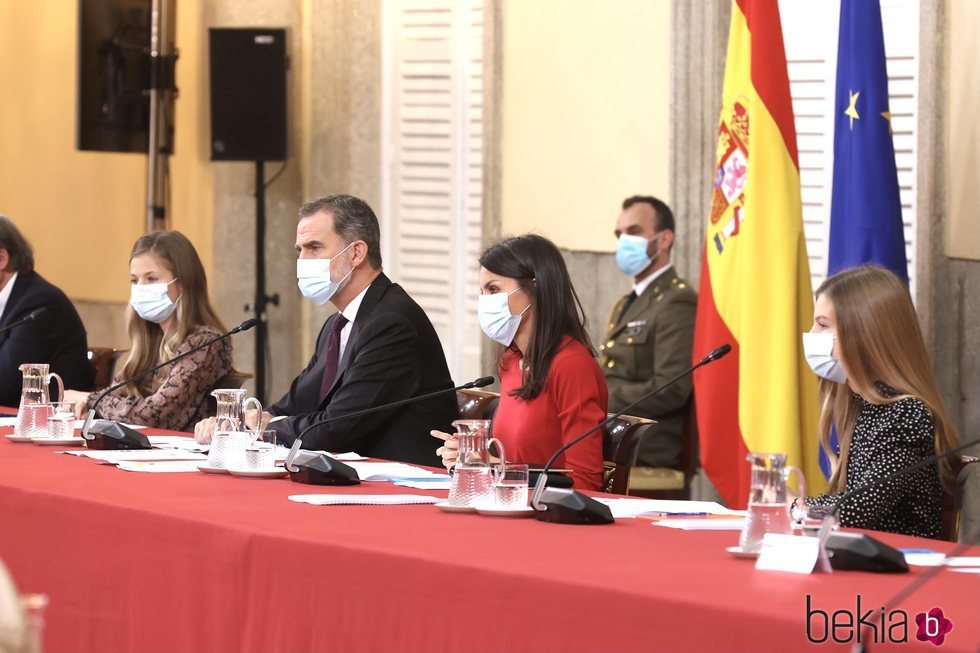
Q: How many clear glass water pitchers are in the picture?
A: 4